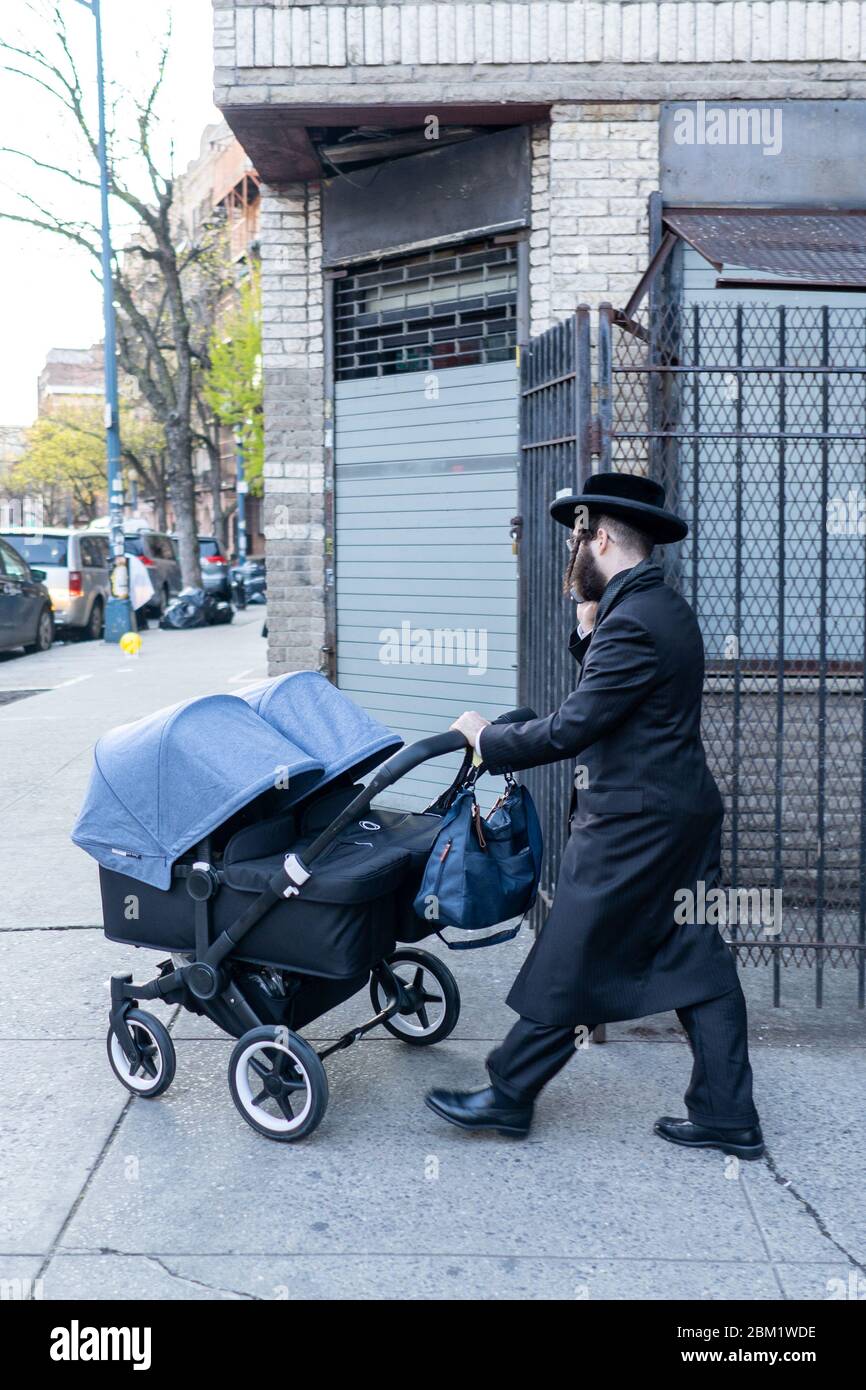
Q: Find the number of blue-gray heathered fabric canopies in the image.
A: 2